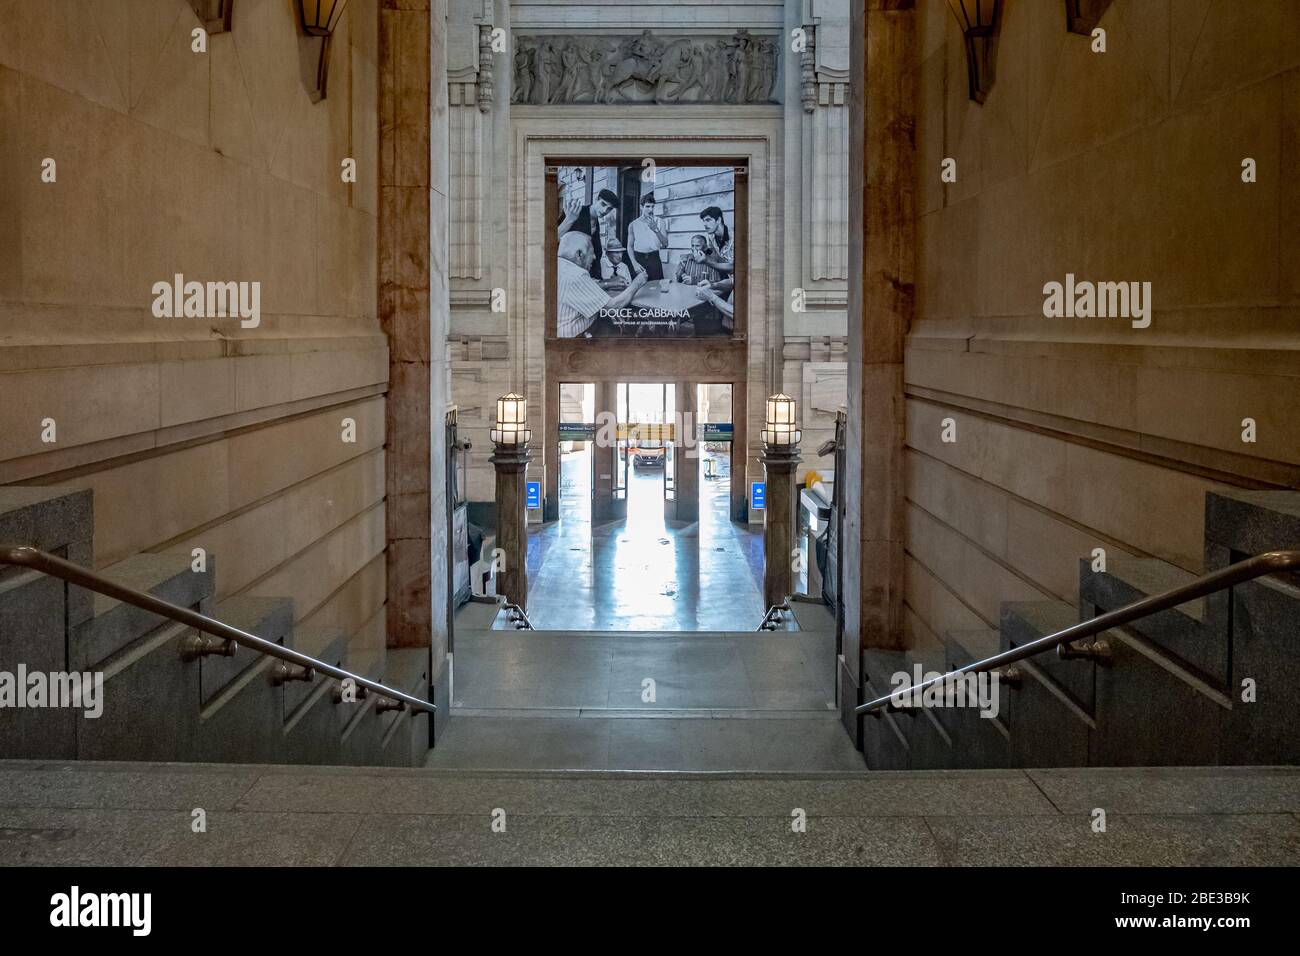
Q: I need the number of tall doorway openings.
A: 3